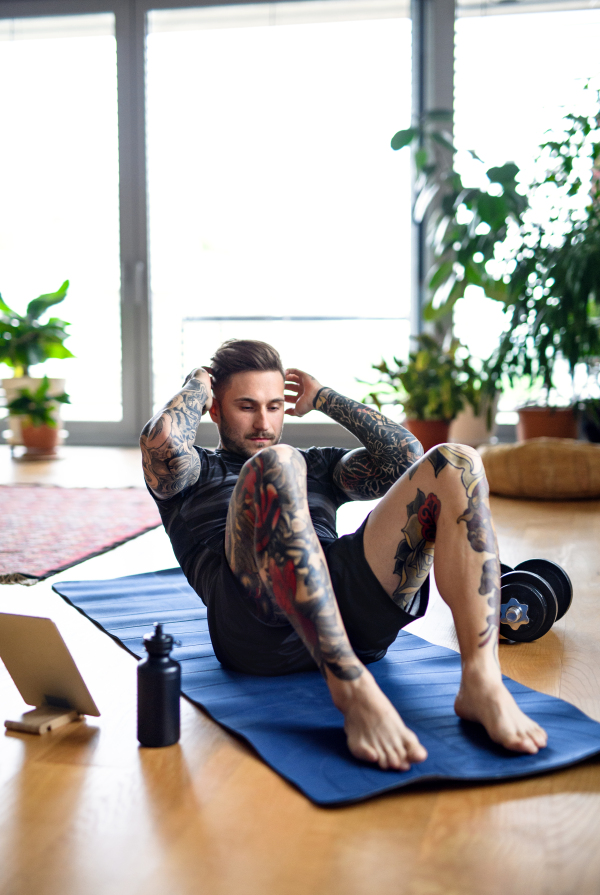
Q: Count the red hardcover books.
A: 0